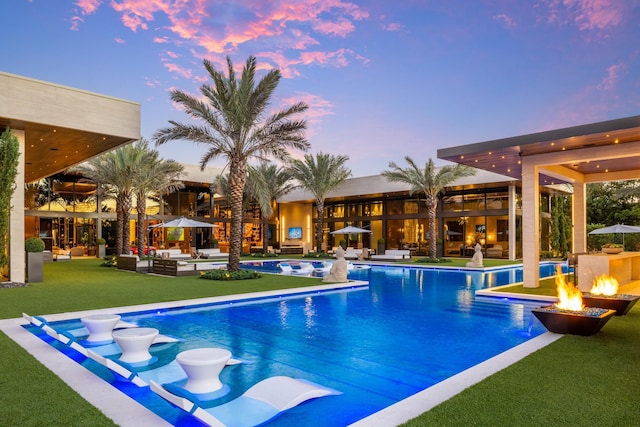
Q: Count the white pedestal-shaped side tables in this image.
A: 3